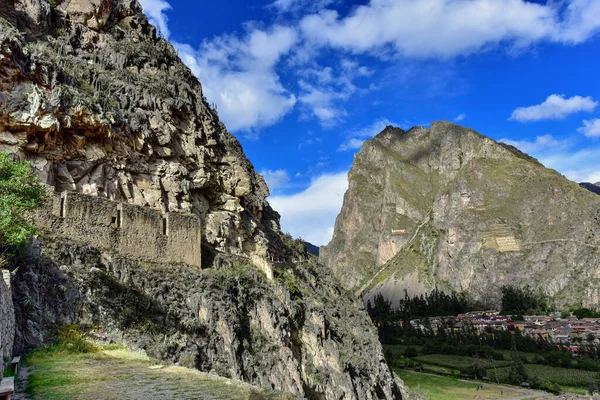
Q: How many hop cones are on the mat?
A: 0